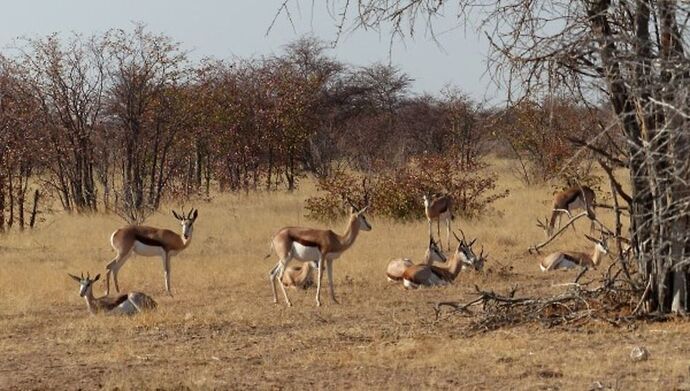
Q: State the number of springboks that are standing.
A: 4